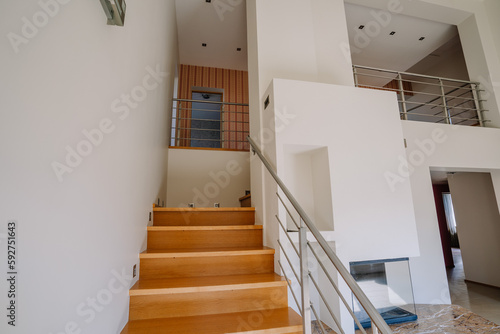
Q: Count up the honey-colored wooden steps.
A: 5